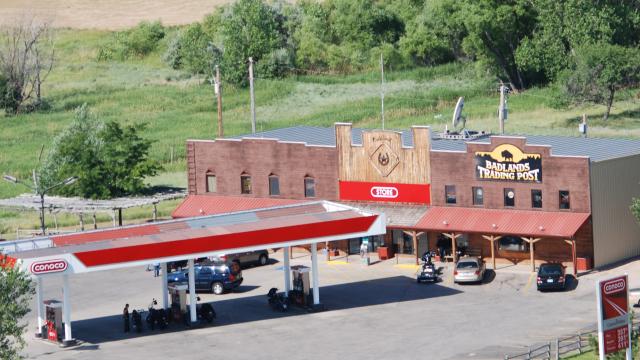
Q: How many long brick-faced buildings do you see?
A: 1